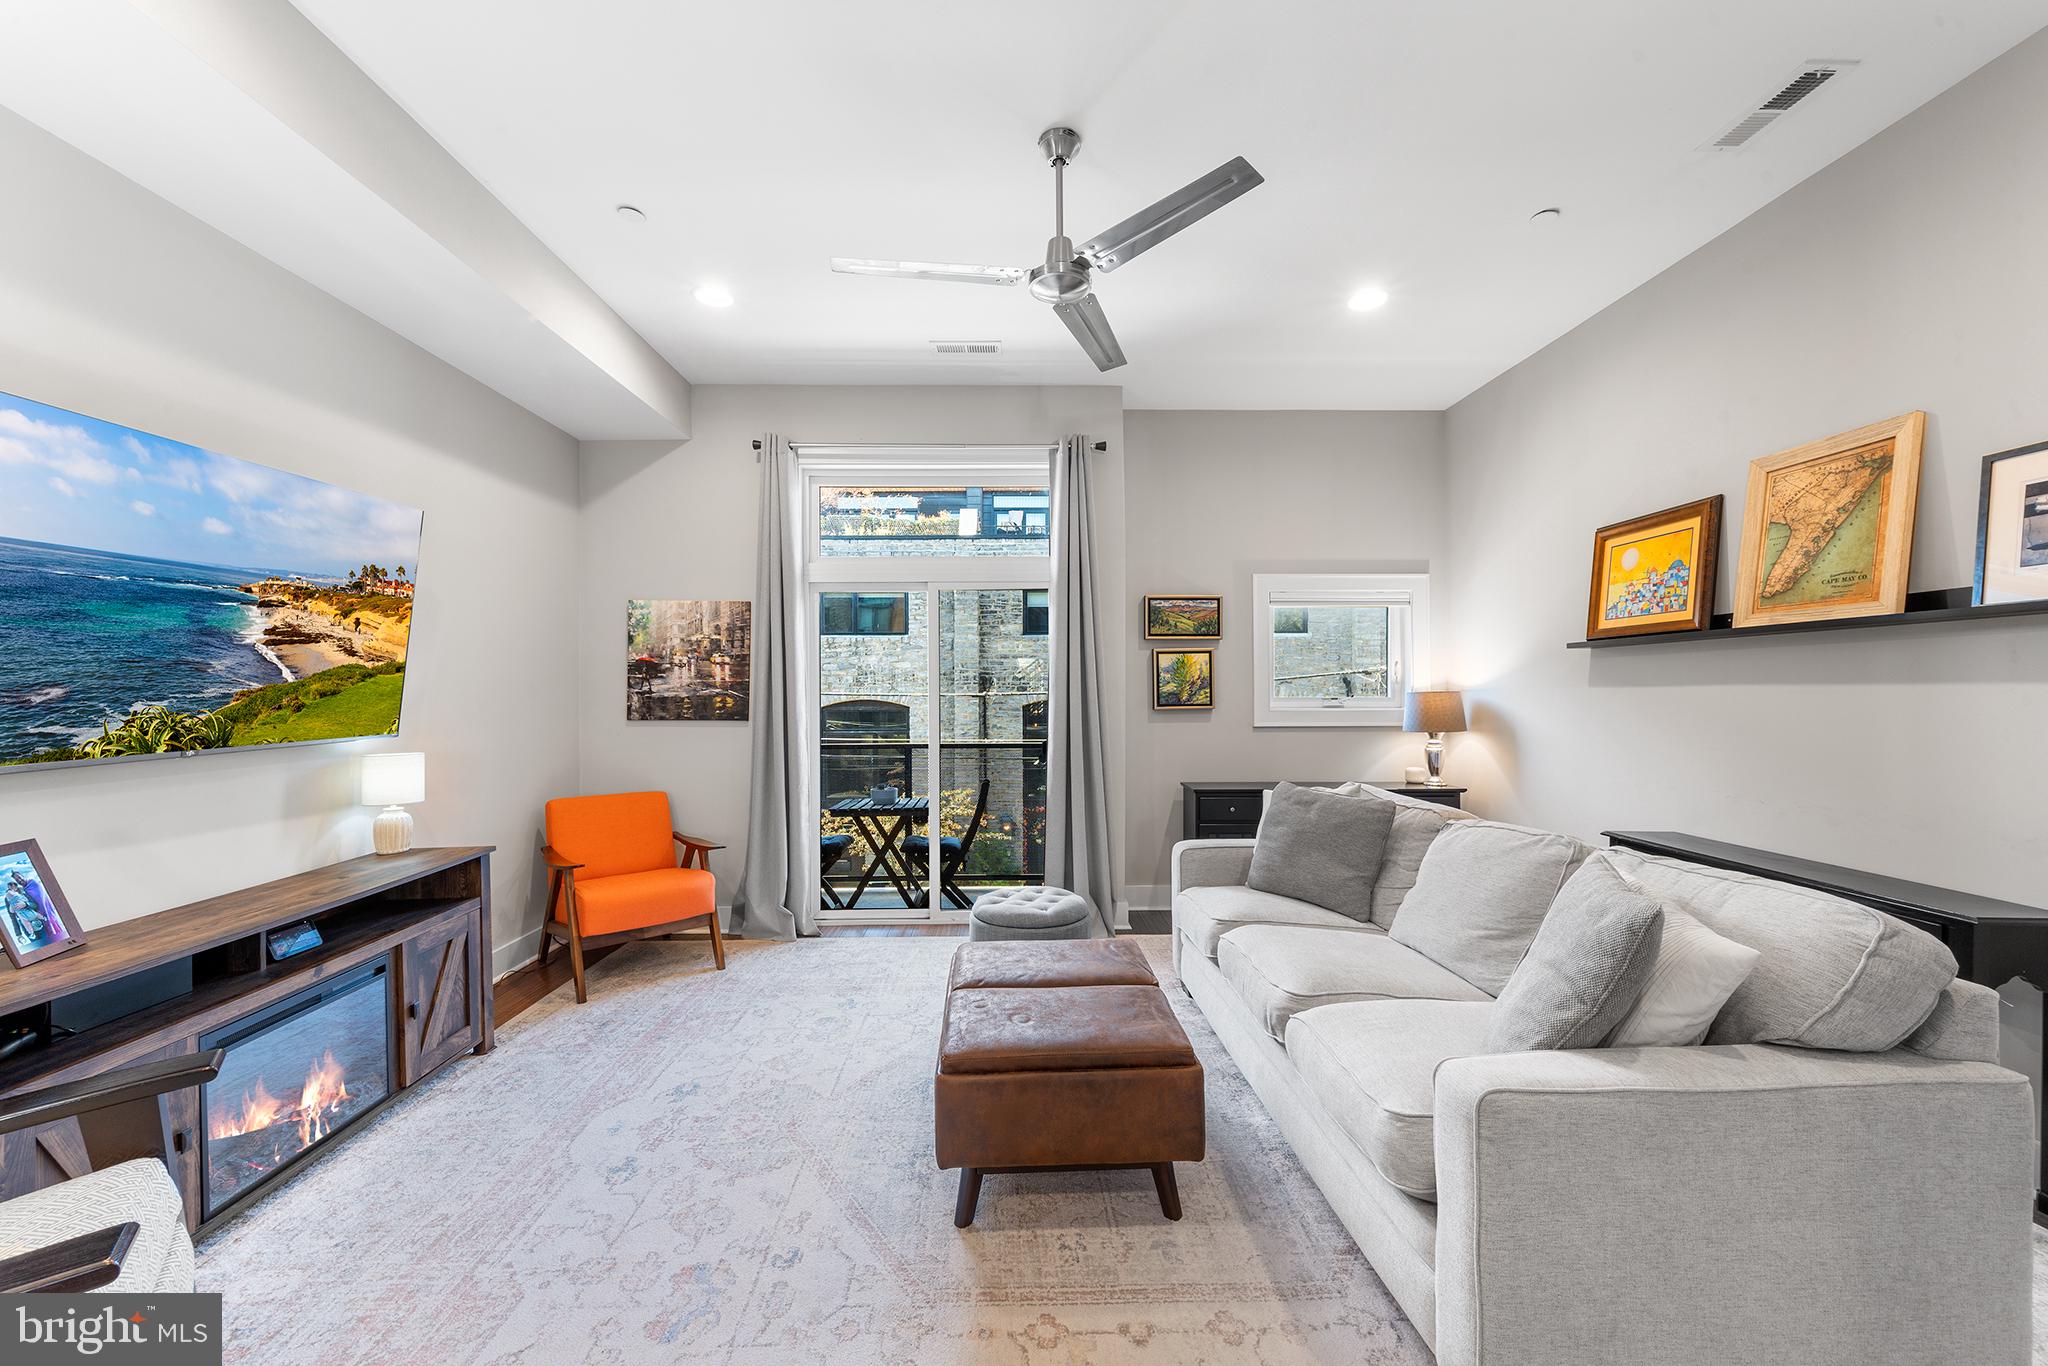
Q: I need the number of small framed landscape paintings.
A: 2